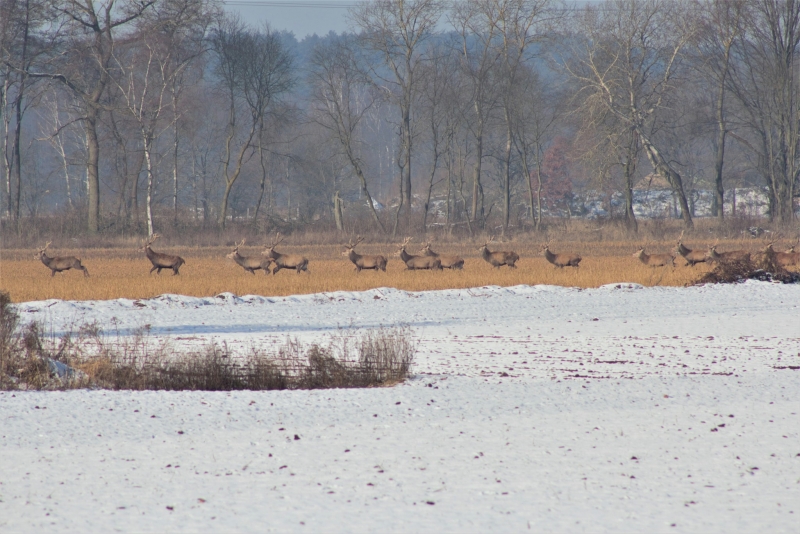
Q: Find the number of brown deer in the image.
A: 14